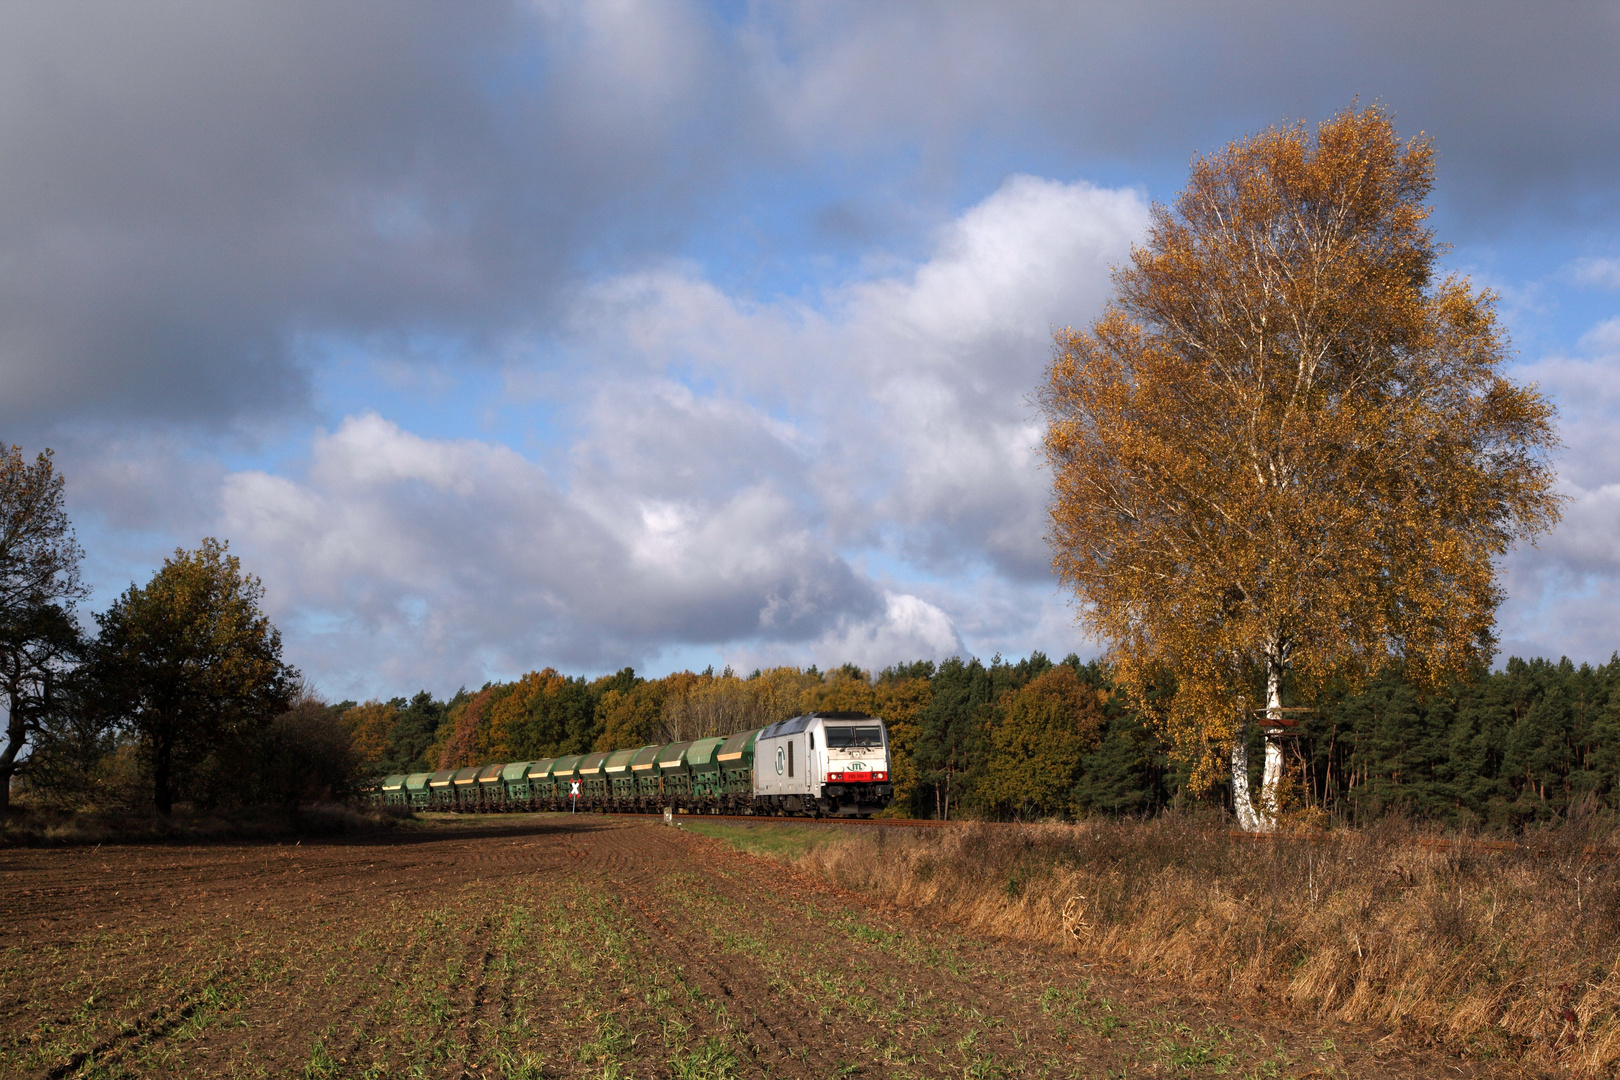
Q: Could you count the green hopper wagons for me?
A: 15